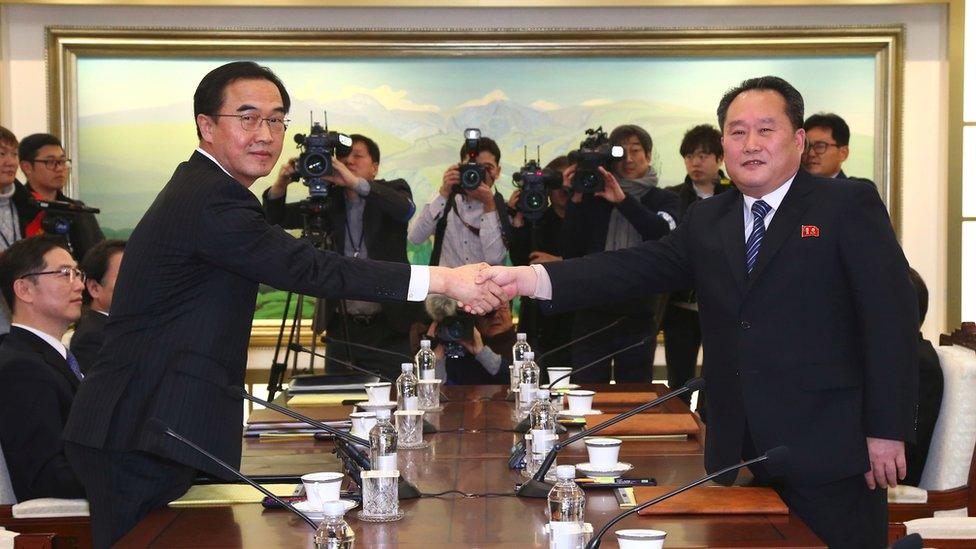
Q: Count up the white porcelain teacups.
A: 7